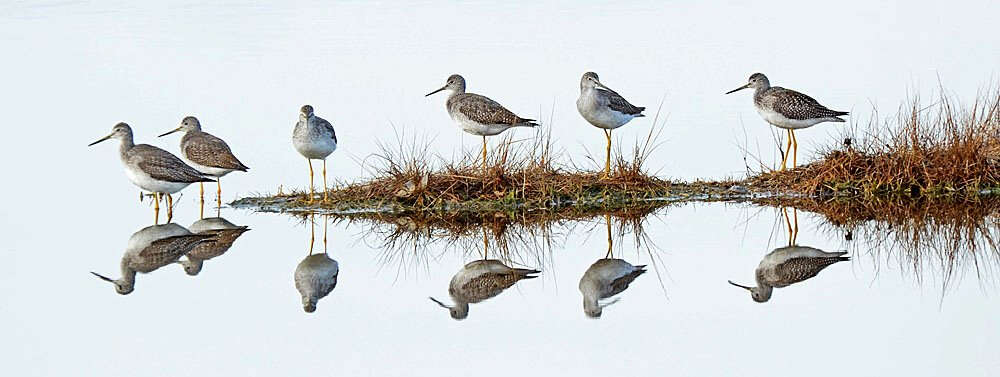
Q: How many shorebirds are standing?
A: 6